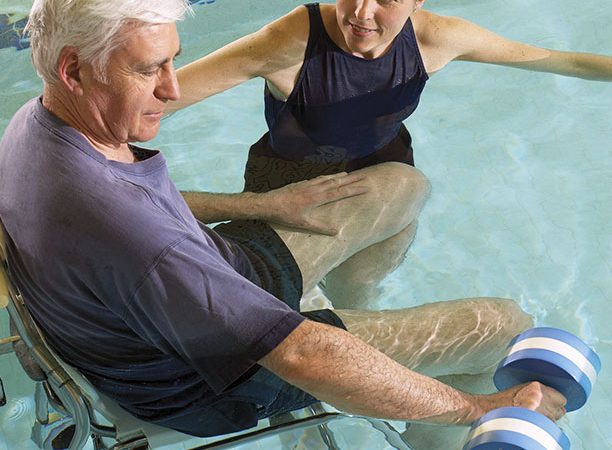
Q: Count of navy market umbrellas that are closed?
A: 0